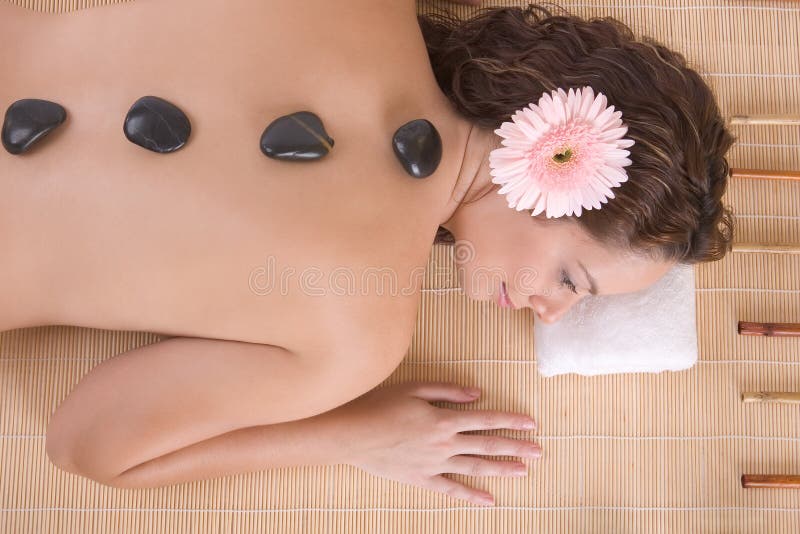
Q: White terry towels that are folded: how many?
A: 1